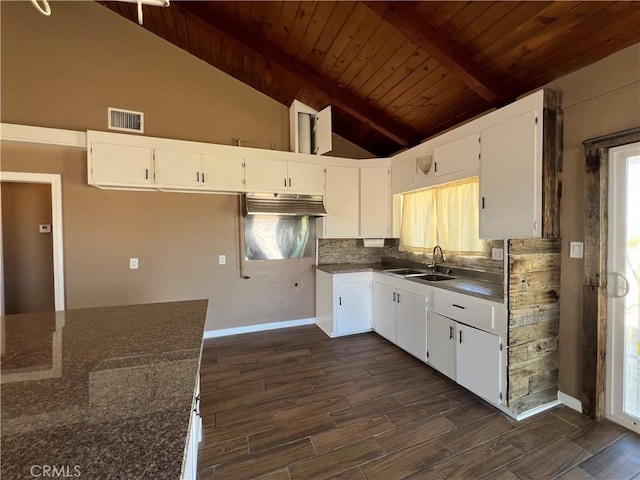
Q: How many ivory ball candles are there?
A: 0